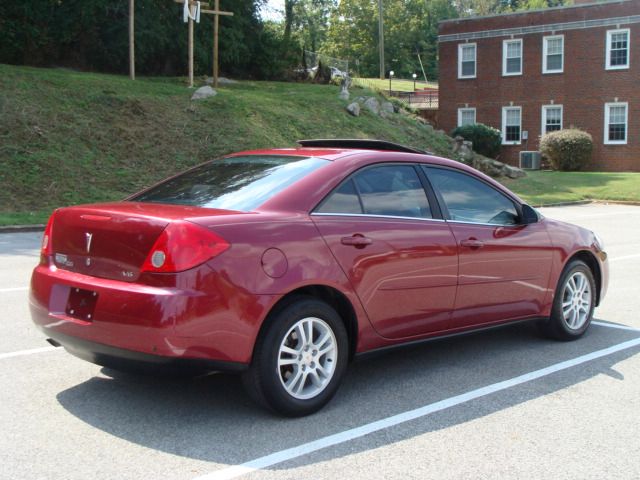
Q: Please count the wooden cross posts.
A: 3